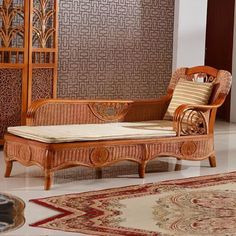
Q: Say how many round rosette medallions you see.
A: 3